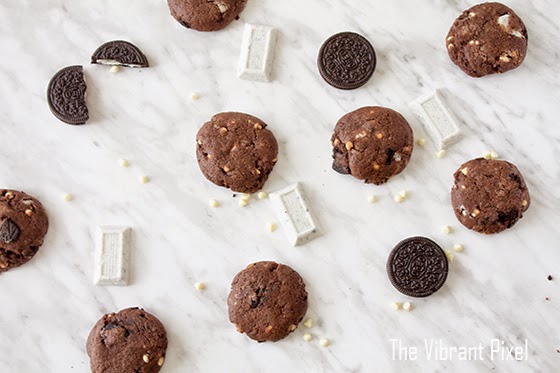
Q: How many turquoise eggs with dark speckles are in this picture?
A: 0